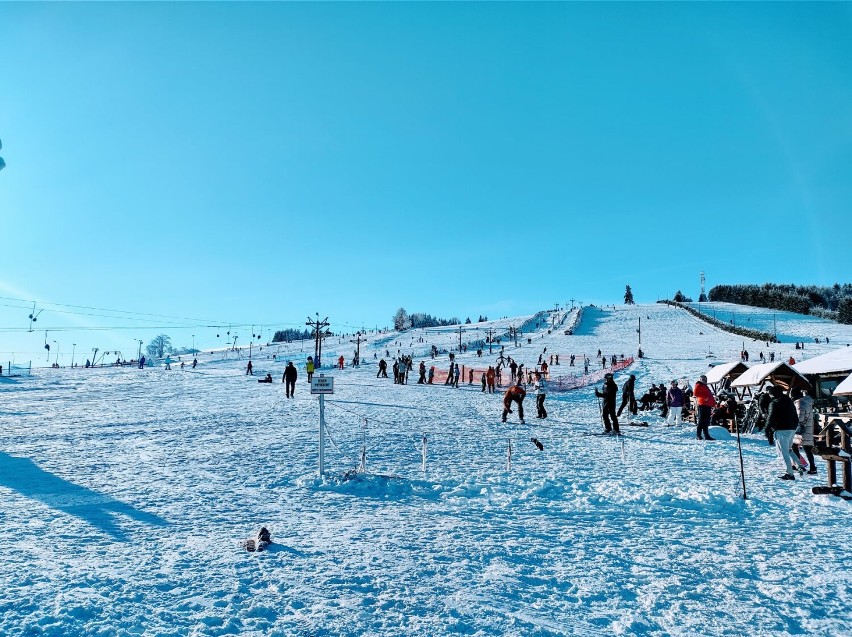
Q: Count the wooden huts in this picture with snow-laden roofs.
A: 4